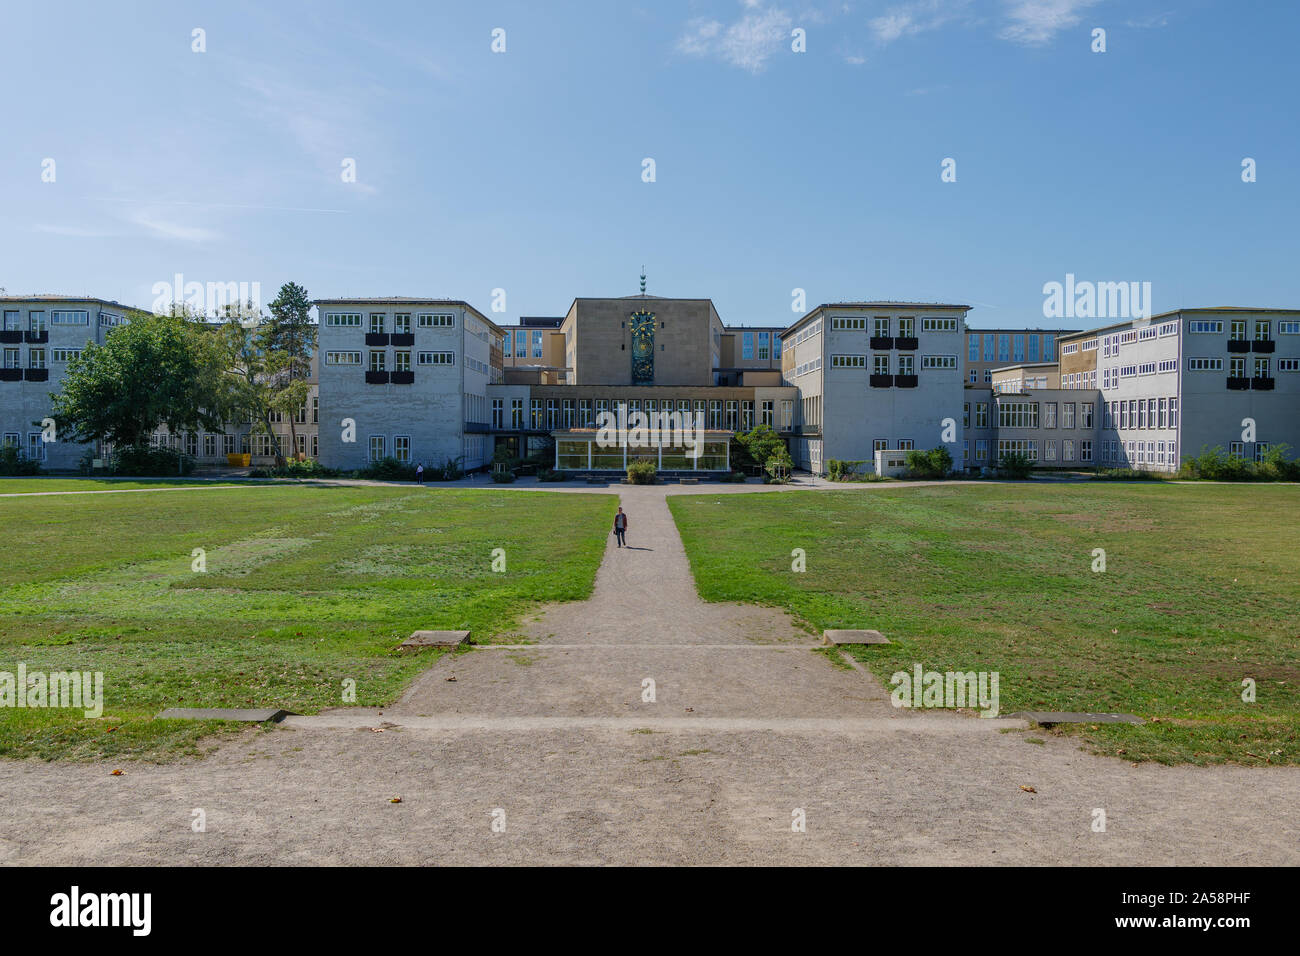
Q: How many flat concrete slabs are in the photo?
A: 4